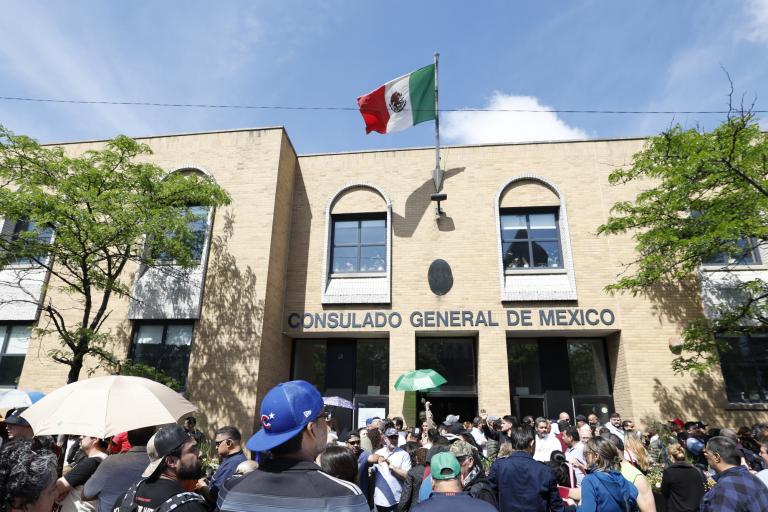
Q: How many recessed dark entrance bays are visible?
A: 3